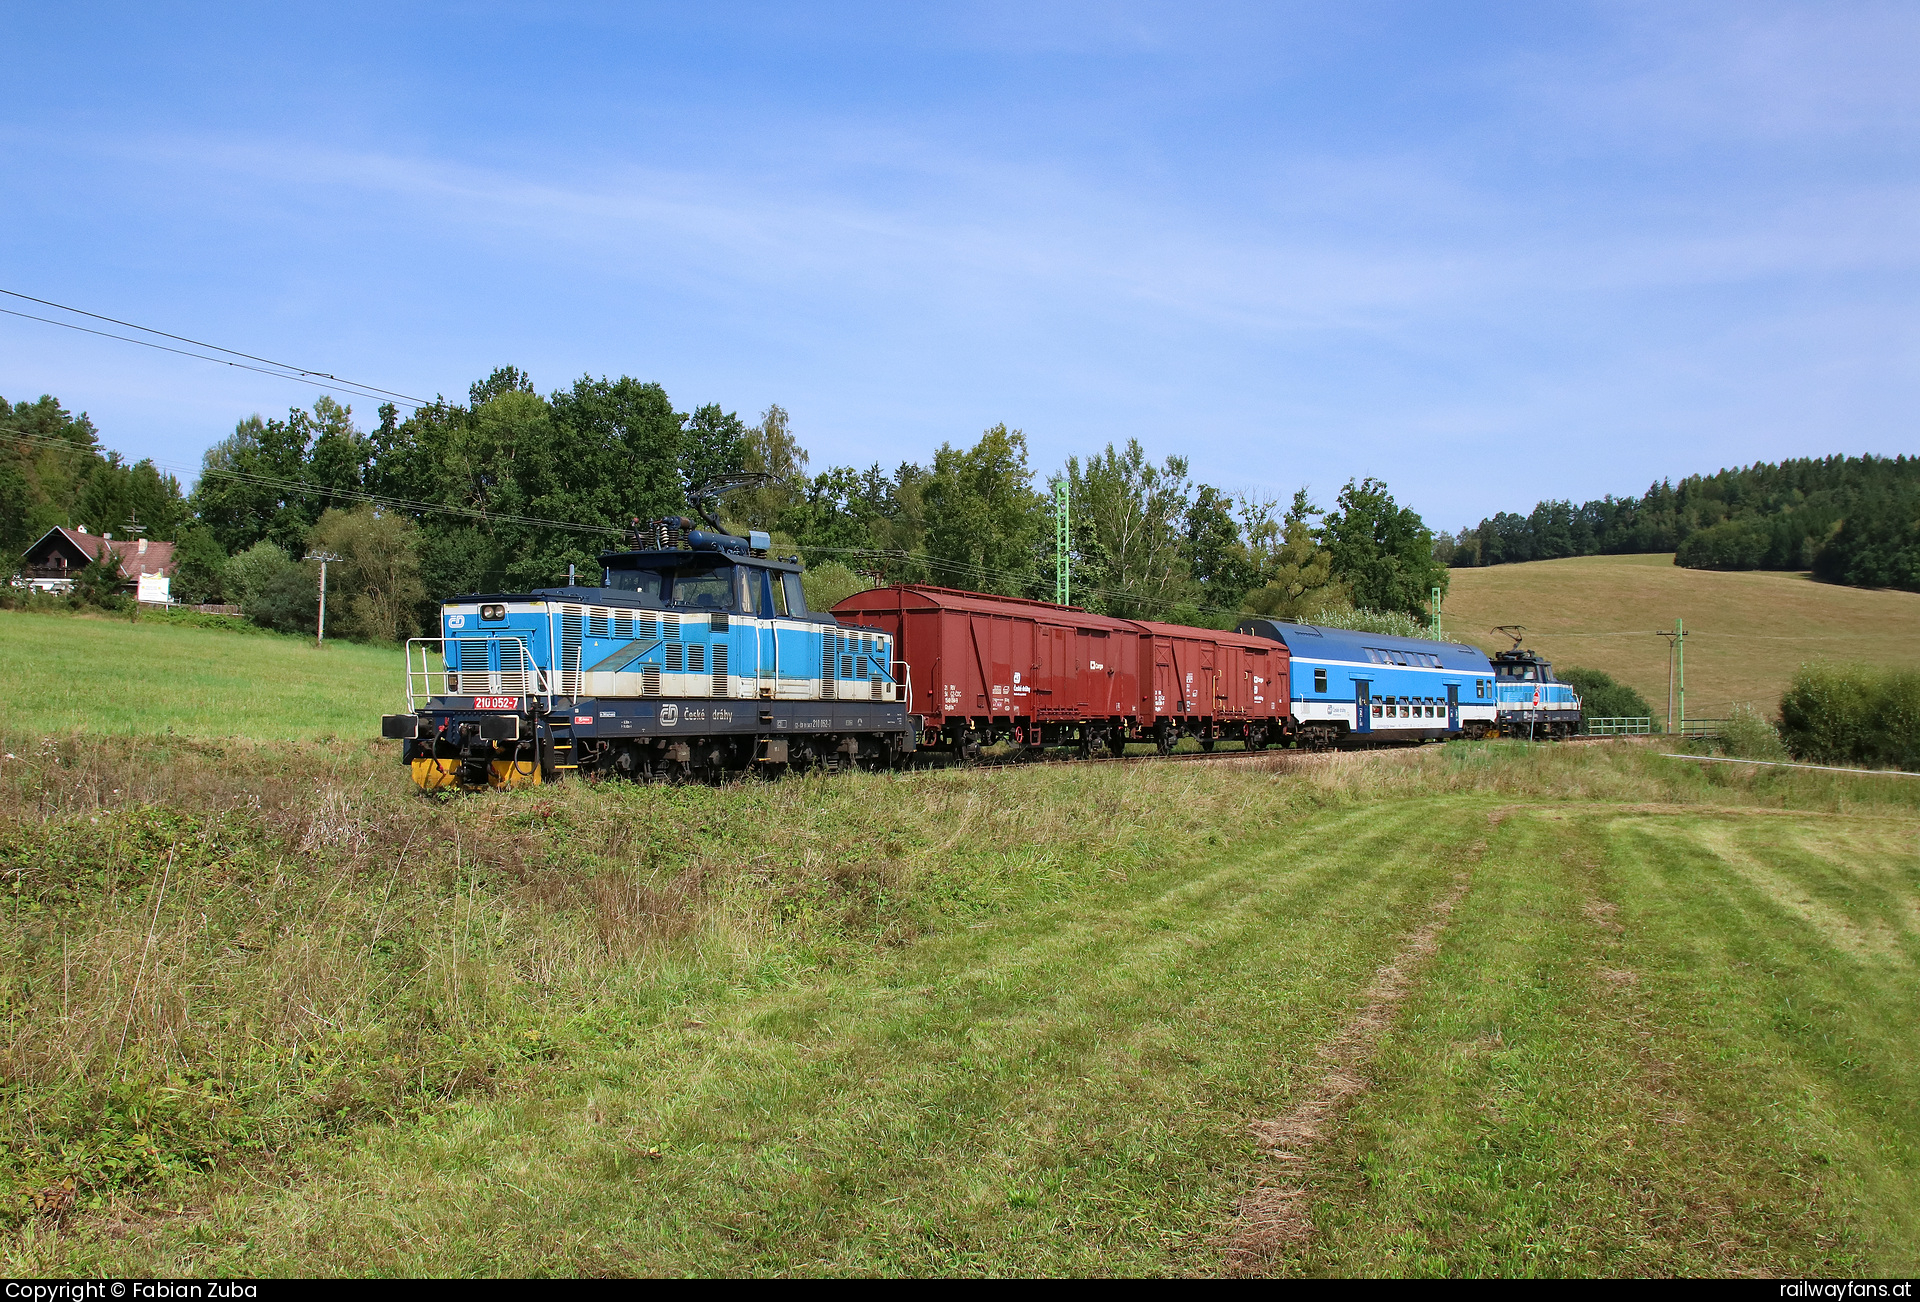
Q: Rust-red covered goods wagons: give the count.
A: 2